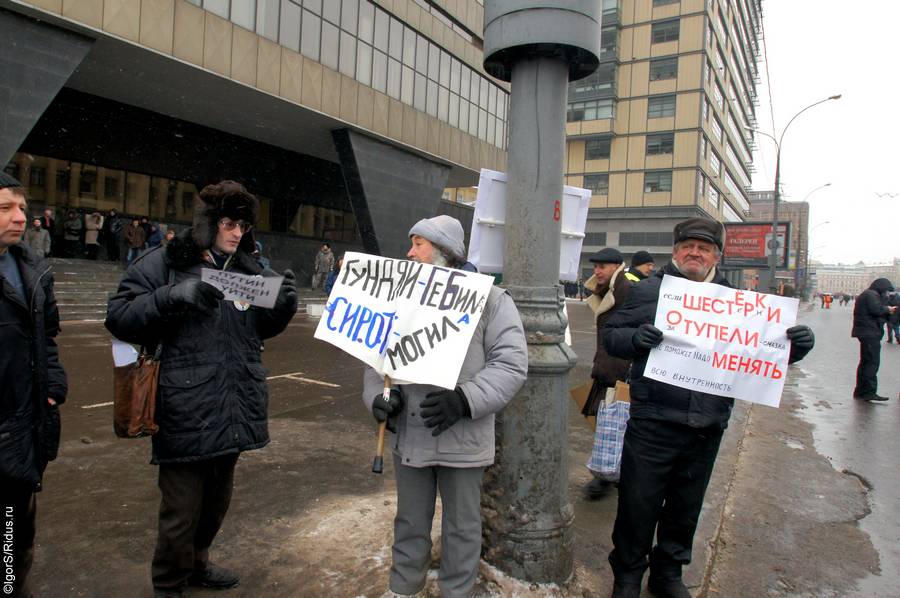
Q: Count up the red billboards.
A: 1